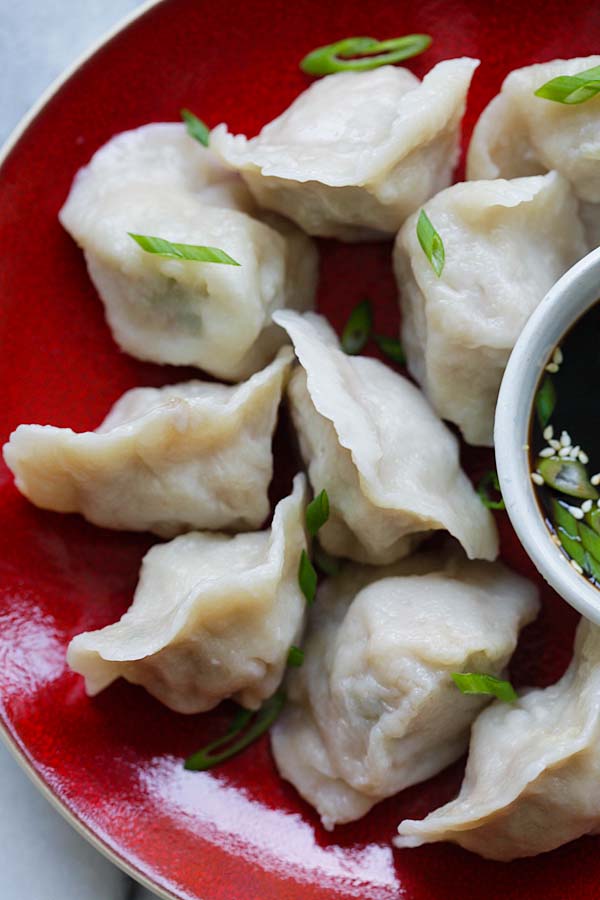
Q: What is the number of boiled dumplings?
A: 9